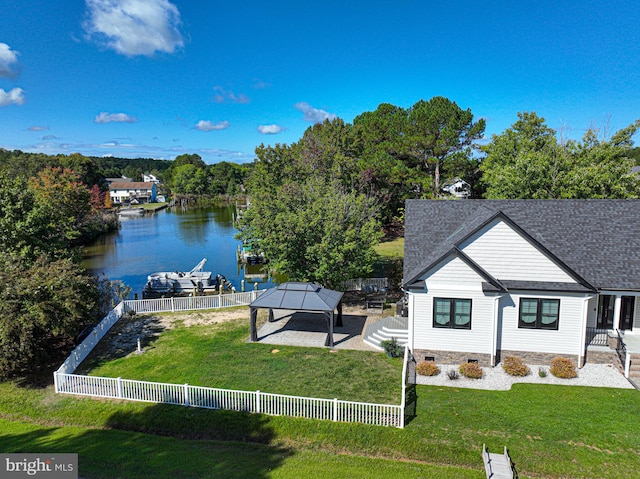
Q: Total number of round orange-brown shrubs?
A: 4